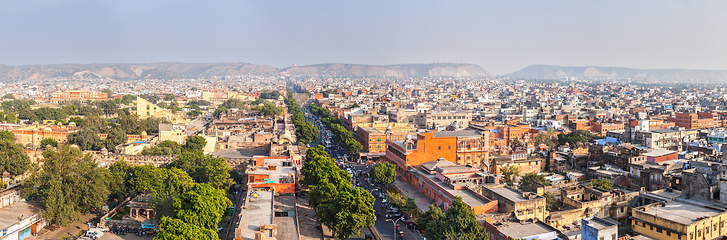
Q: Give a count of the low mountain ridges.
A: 3